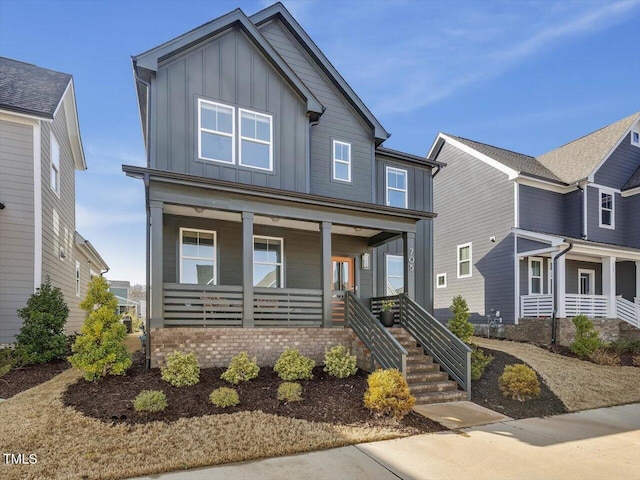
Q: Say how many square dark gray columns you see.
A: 4